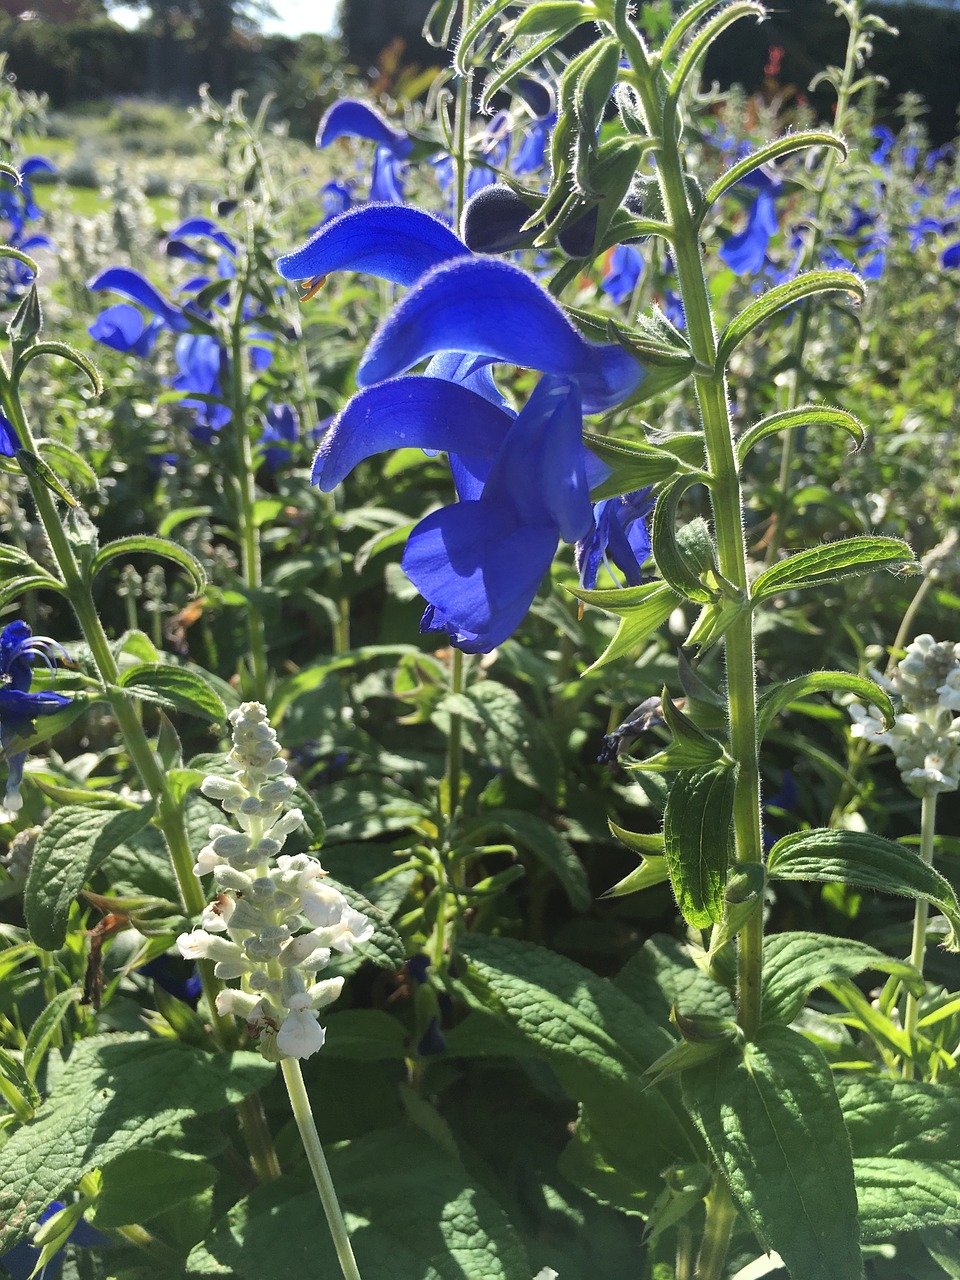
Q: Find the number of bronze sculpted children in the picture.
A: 0